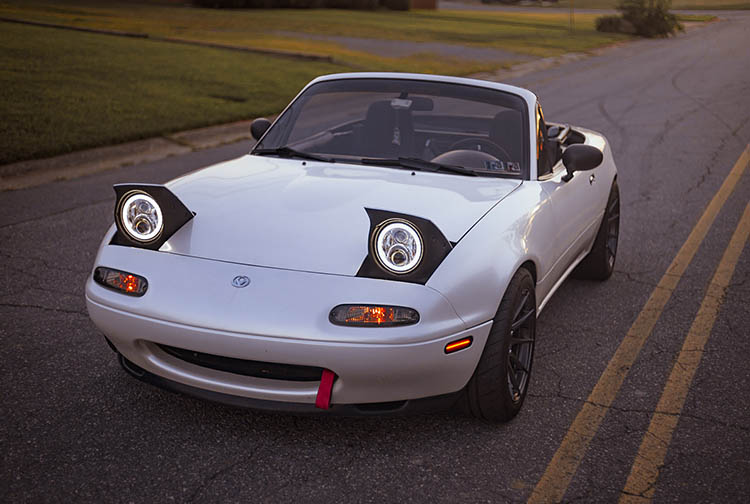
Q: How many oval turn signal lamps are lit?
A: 2